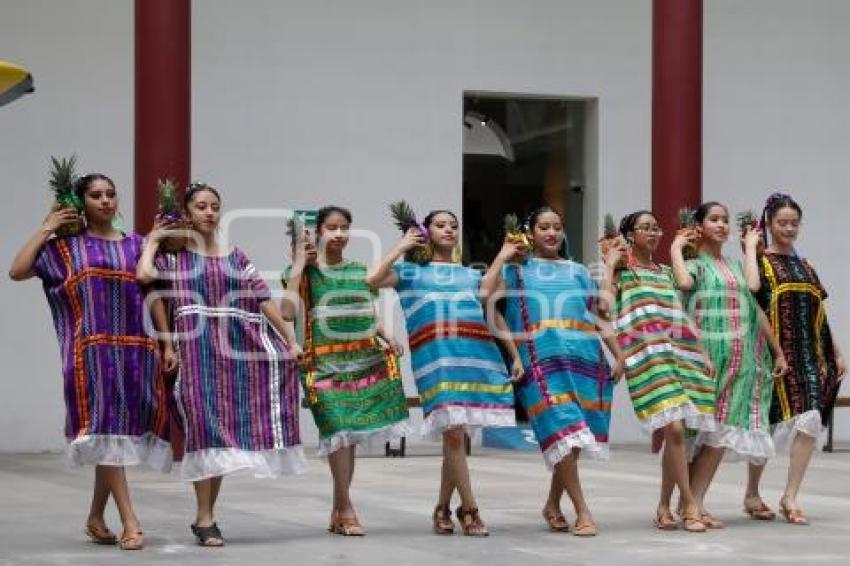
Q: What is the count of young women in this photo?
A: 8